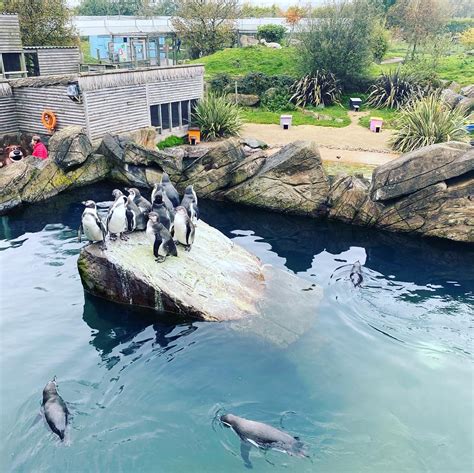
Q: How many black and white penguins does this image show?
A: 13